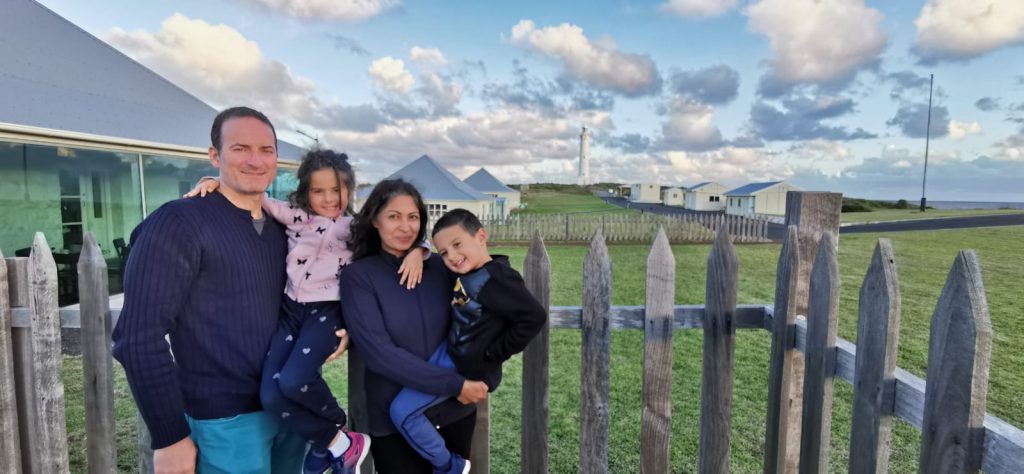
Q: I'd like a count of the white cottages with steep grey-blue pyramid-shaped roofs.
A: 2